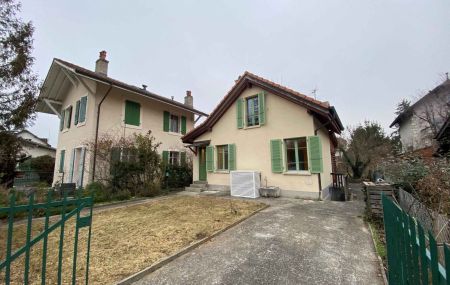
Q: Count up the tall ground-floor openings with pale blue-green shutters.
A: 1